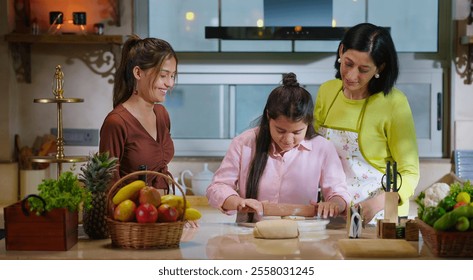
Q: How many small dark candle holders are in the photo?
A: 2